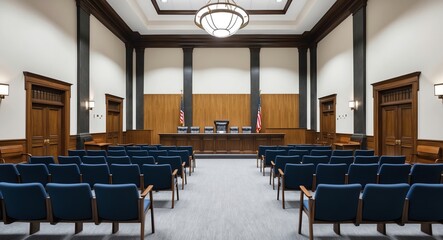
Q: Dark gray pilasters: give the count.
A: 8